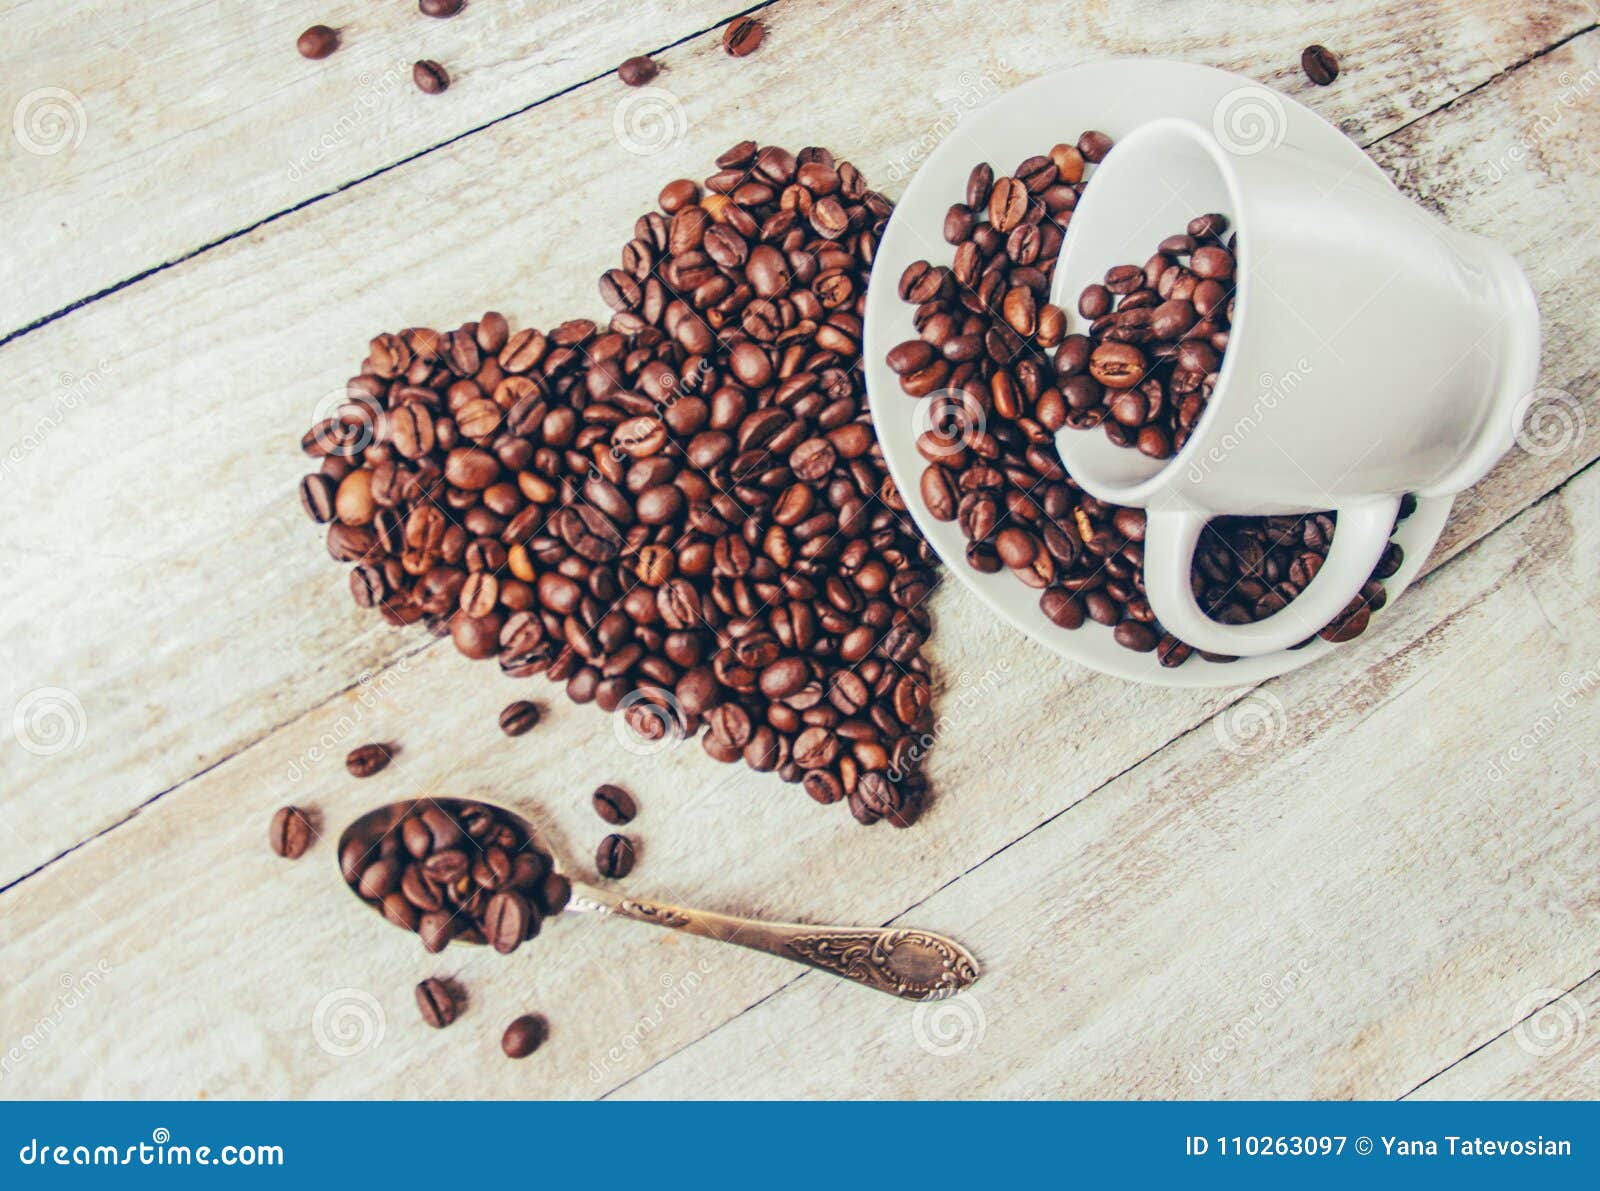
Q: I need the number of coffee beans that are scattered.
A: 13